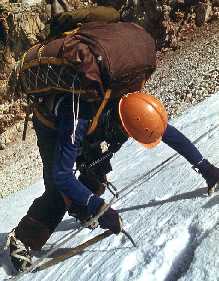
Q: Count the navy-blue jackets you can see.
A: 1